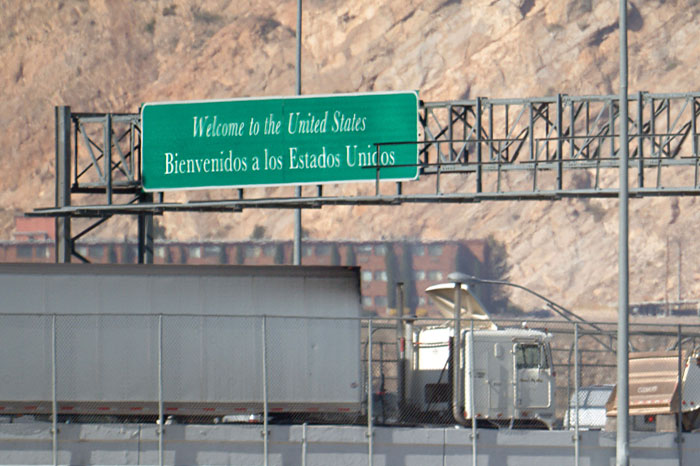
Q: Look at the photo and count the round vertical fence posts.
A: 7